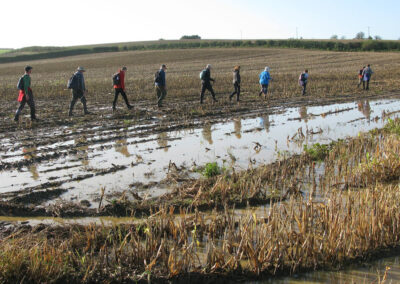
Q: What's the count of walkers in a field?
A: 10